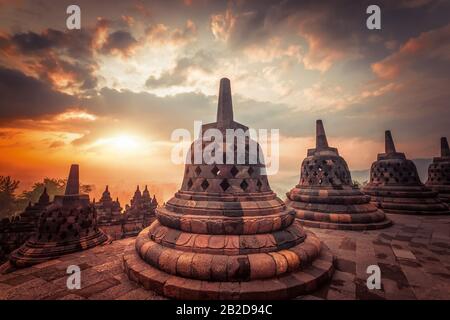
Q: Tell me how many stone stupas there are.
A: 5